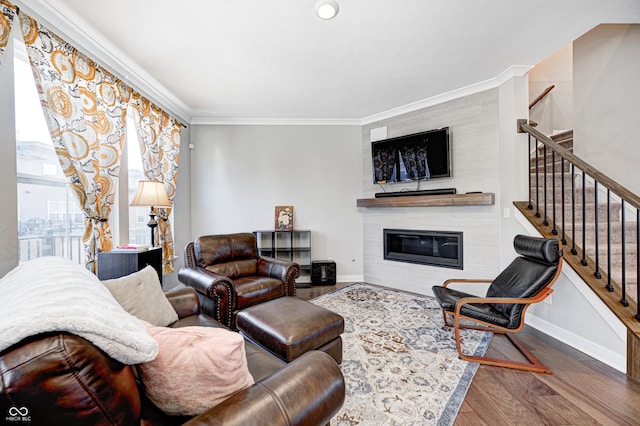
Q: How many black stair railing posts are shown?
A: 11